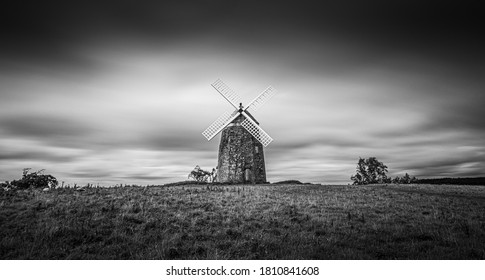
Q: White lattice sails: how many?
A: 4